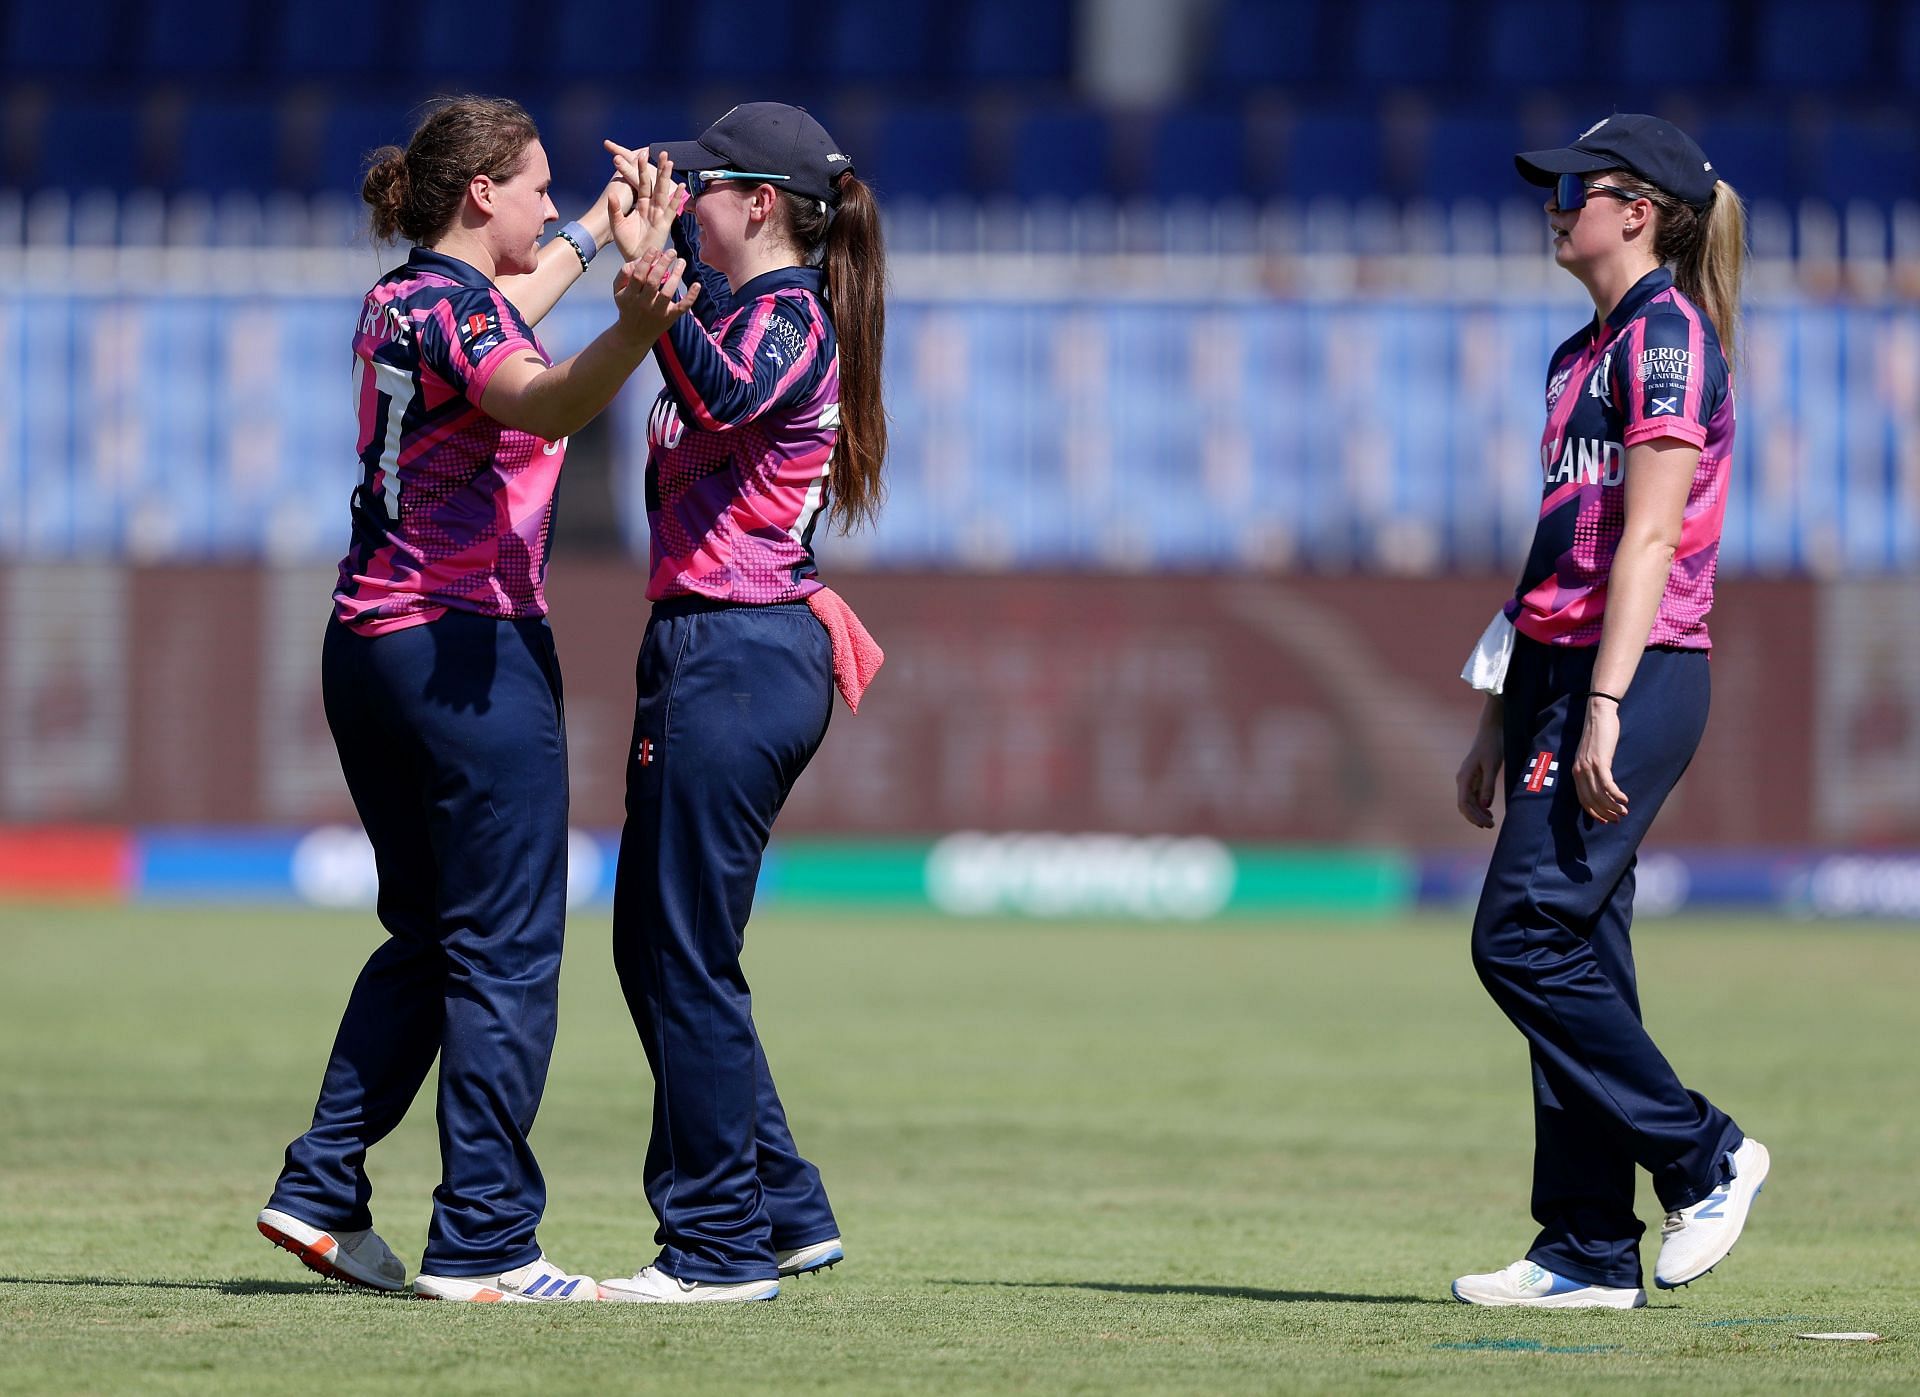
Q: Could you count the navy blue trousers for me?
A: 3